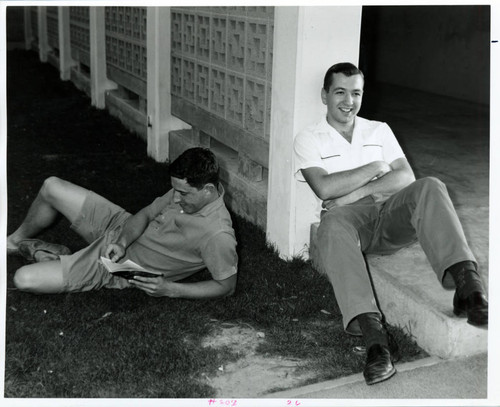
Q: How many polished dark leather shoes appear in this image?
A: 2